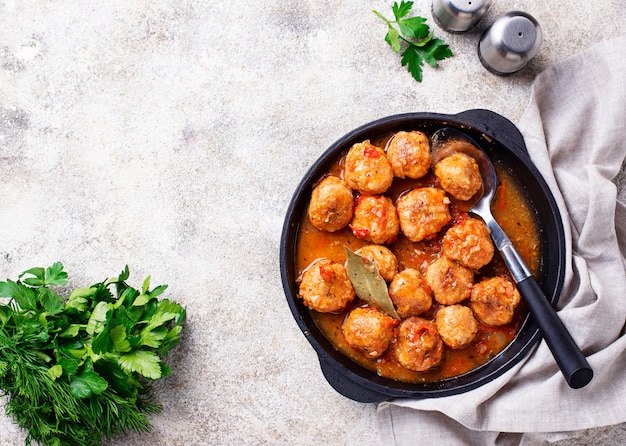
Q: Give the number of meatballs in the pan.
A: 15